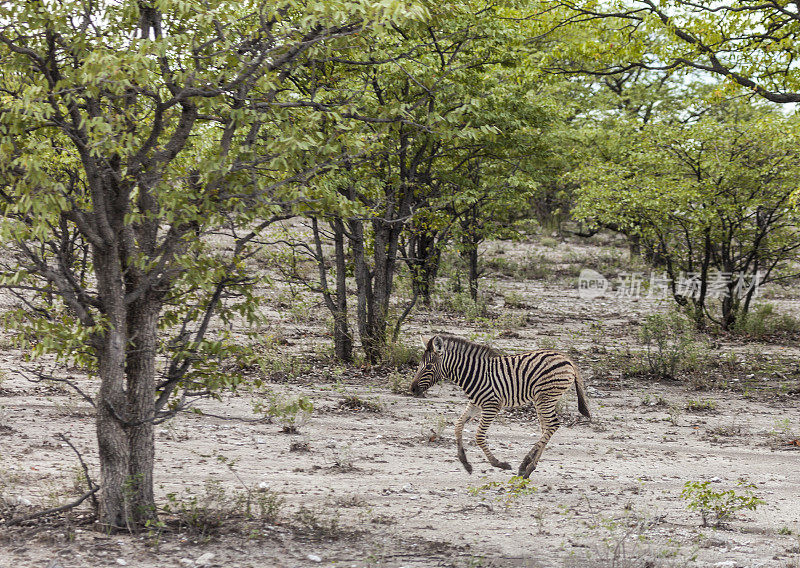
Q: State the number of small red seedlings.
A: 0